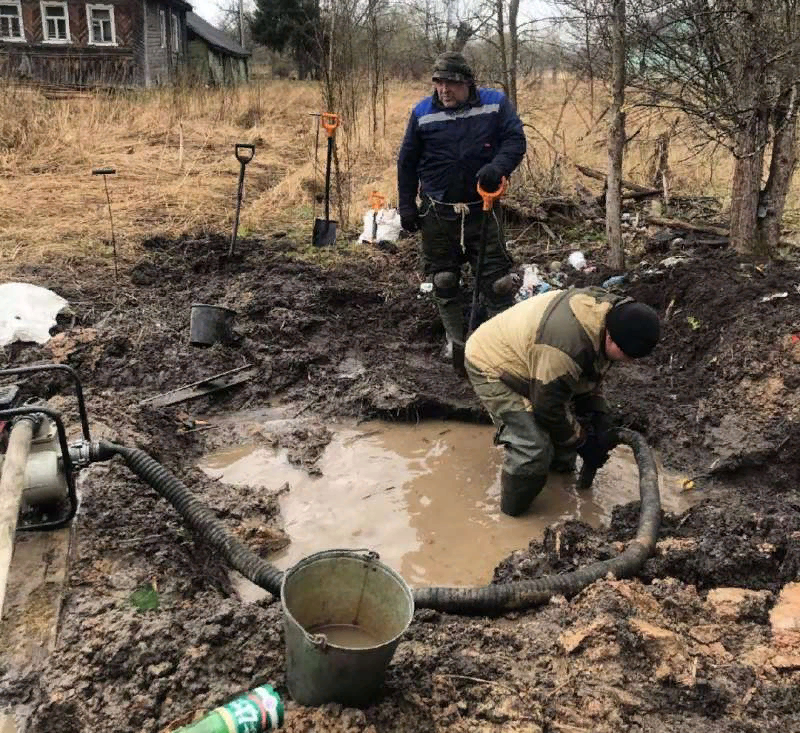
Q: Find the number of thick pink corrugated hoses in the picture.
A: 0